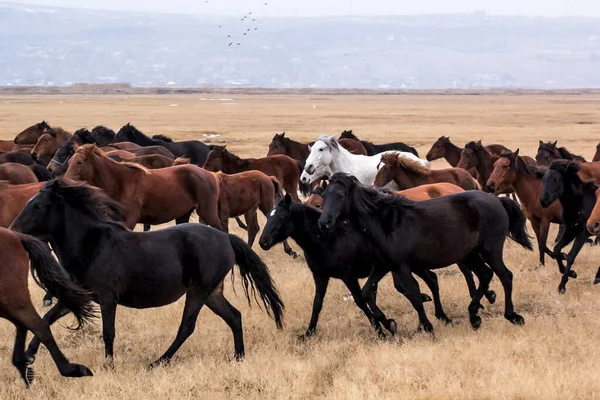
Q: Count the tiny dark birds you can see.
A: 13